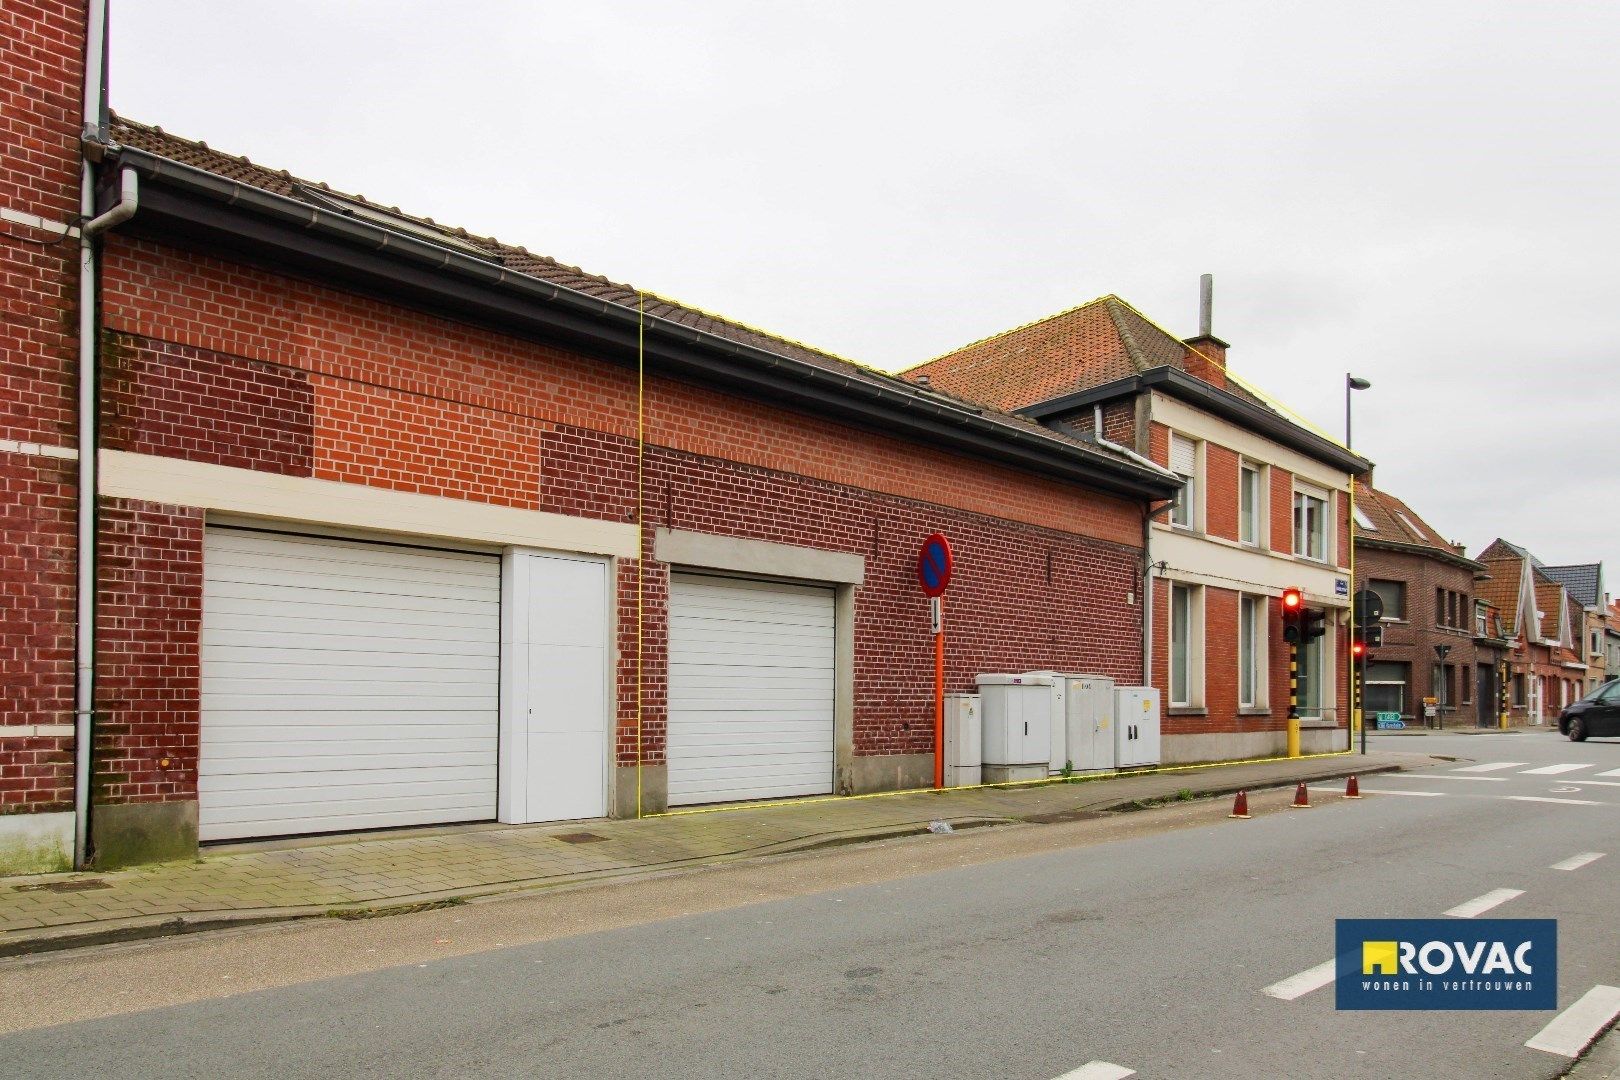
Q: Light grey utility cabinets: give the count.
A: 5